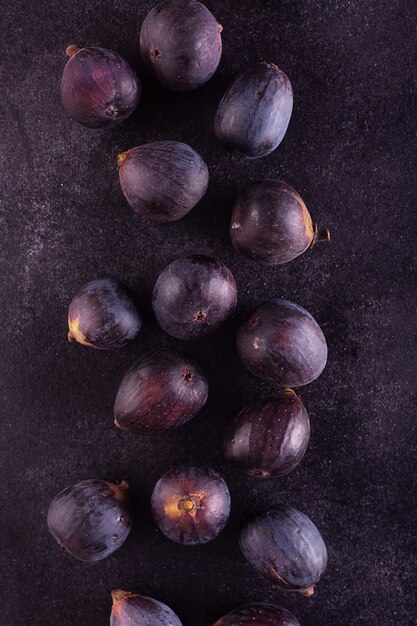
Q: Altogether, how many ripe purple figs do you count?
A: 15